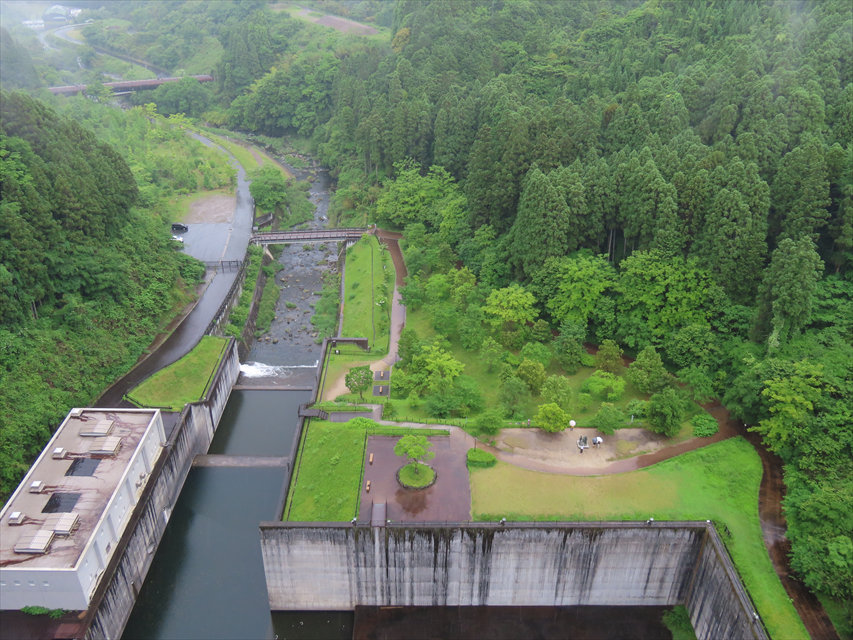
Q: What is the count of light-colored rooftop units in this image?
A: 8